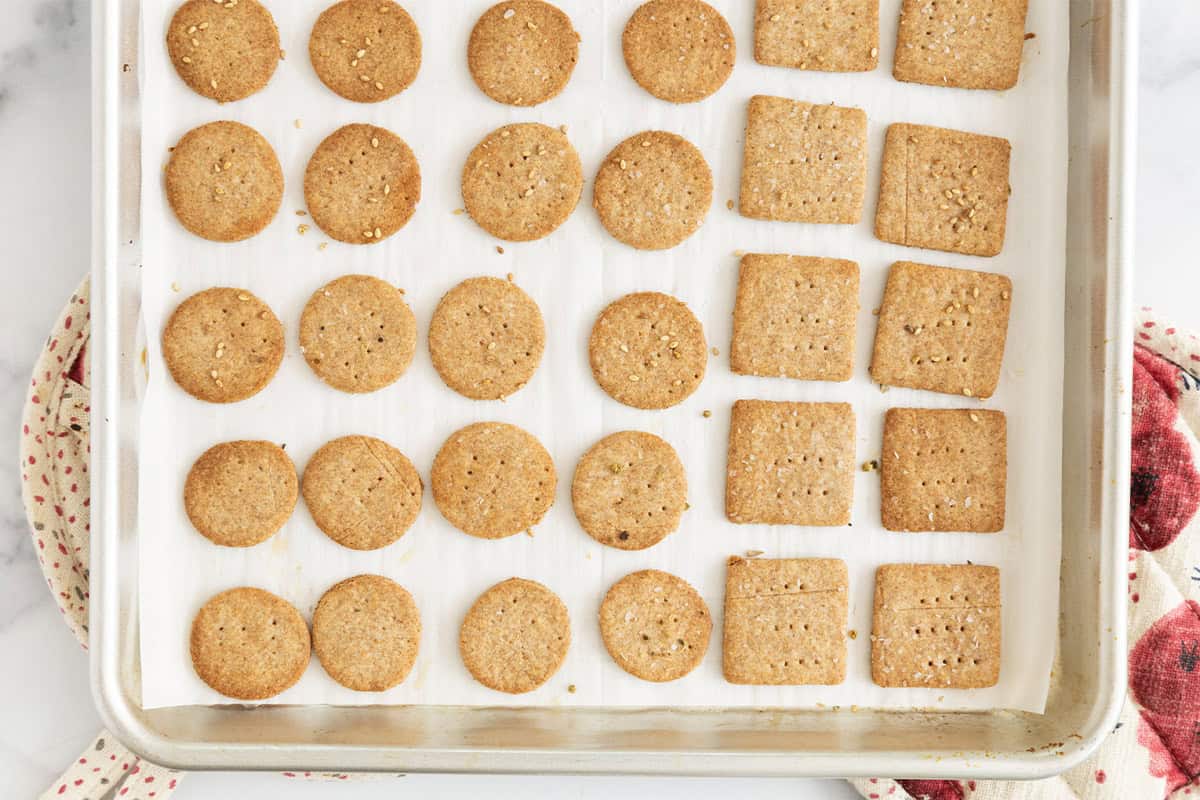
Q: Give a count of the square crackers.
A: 10